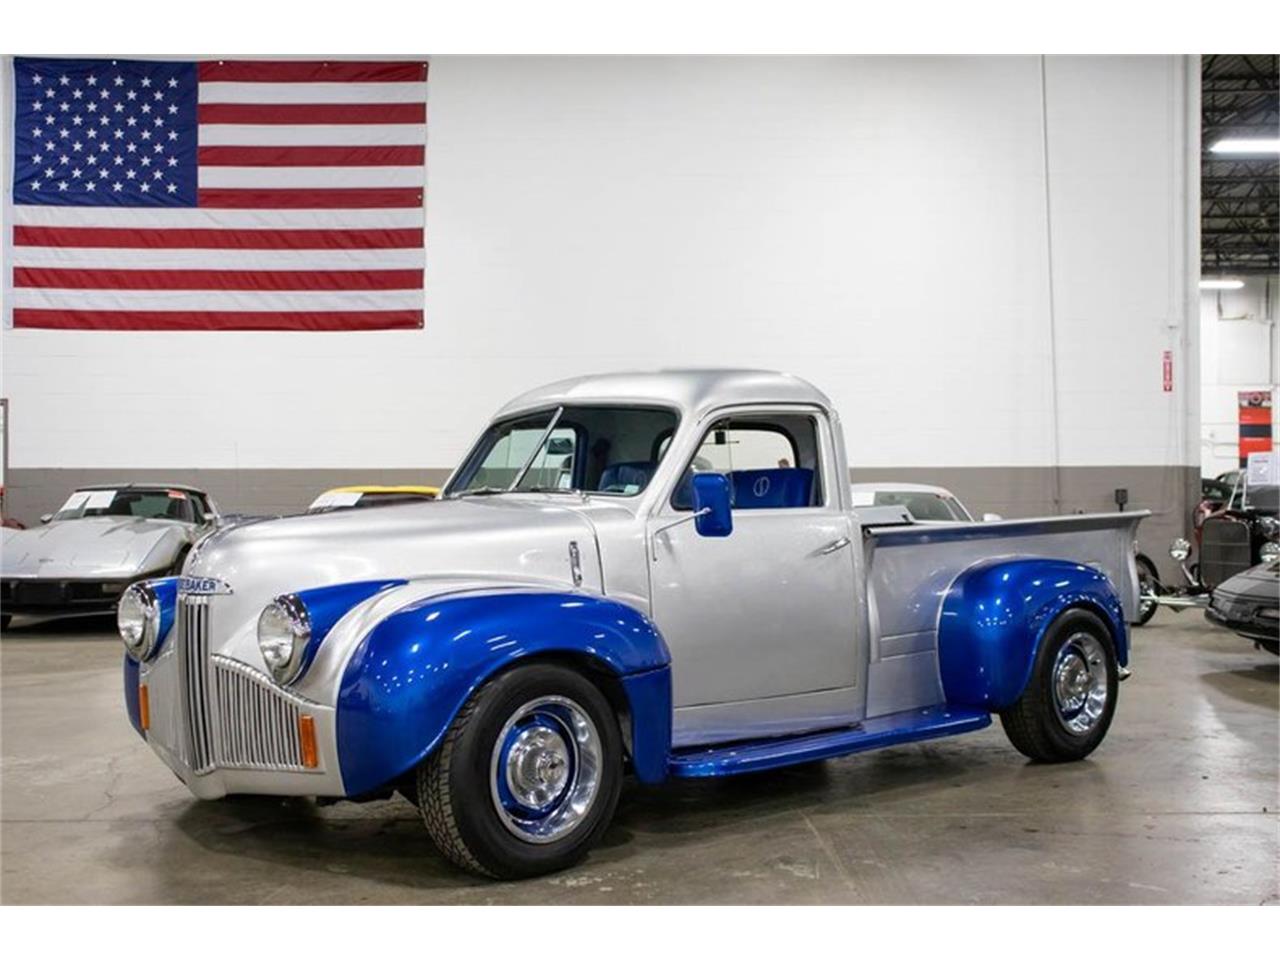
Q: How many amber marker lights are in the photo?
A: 2